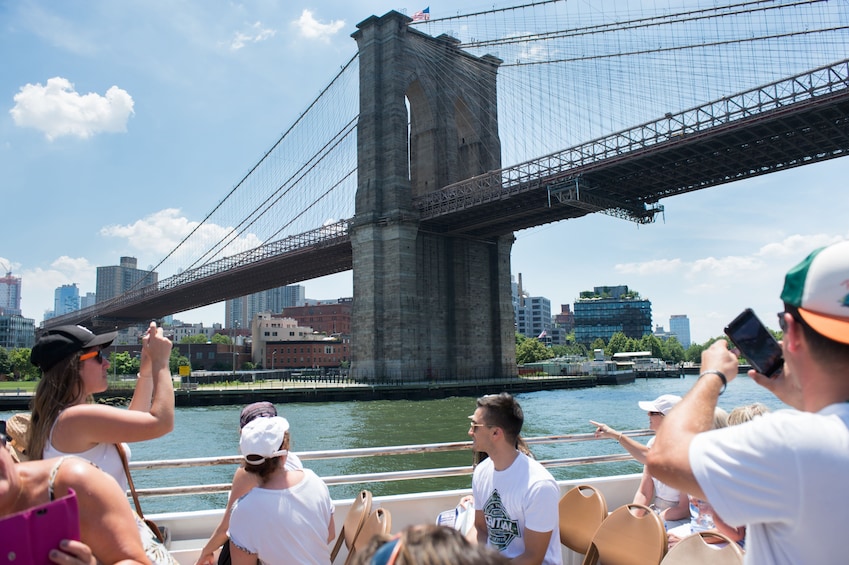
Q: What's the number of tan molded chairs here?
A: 5